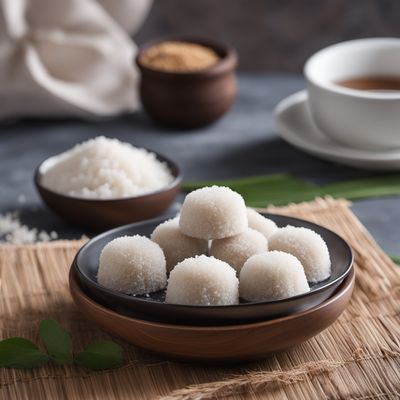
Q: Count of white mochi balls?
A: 8